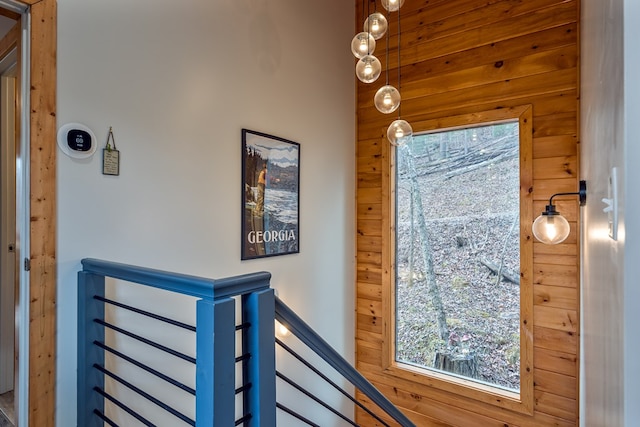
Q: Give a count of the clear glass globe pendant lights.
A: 6